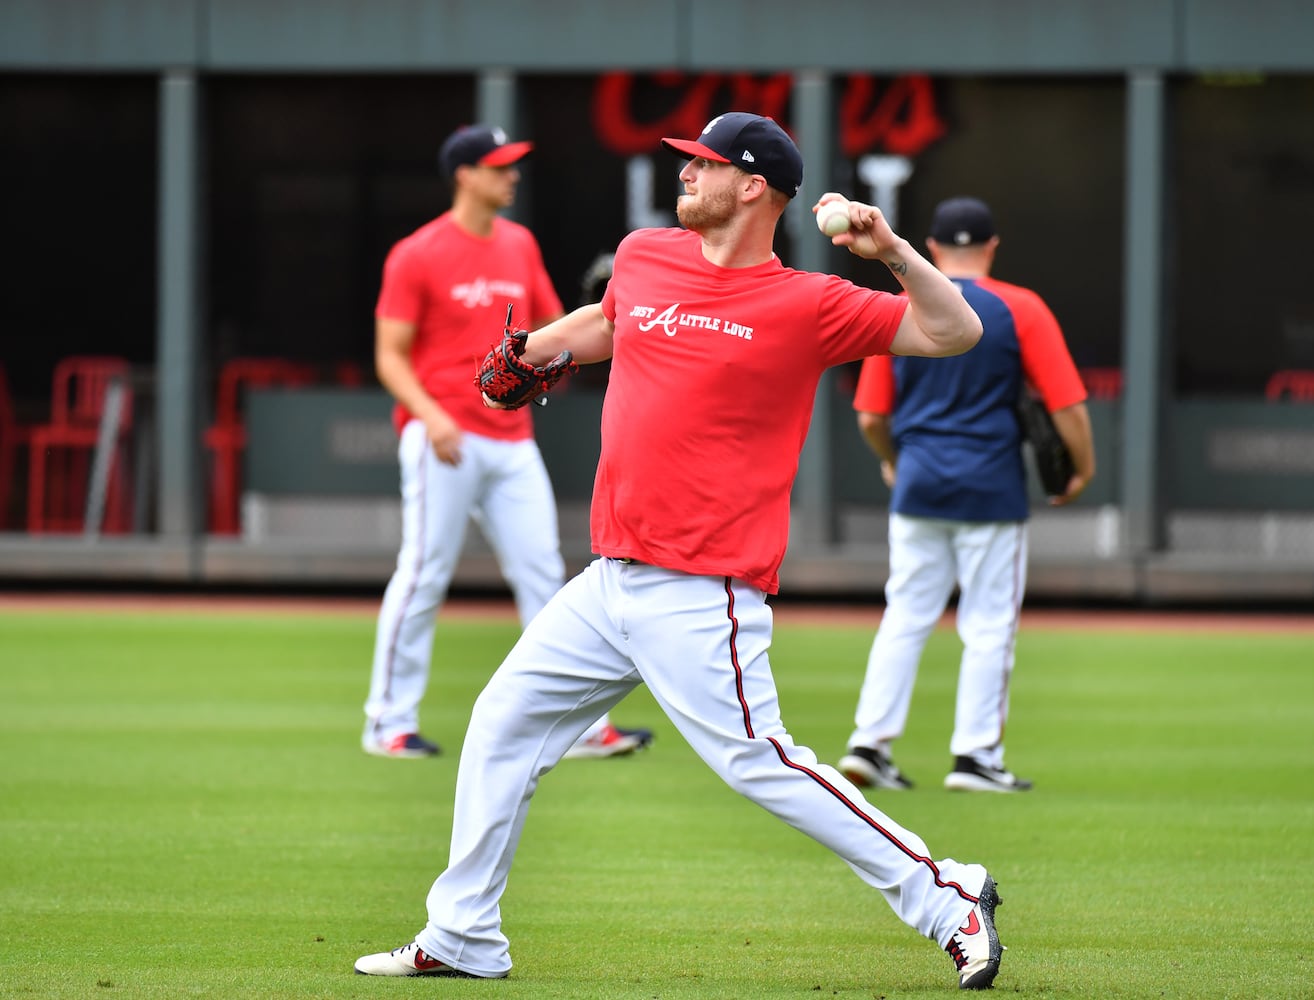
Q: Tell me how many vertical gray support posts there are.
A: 4